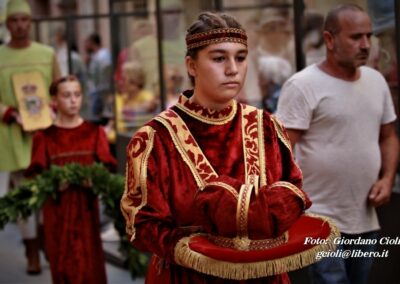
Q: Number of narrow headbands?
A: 1